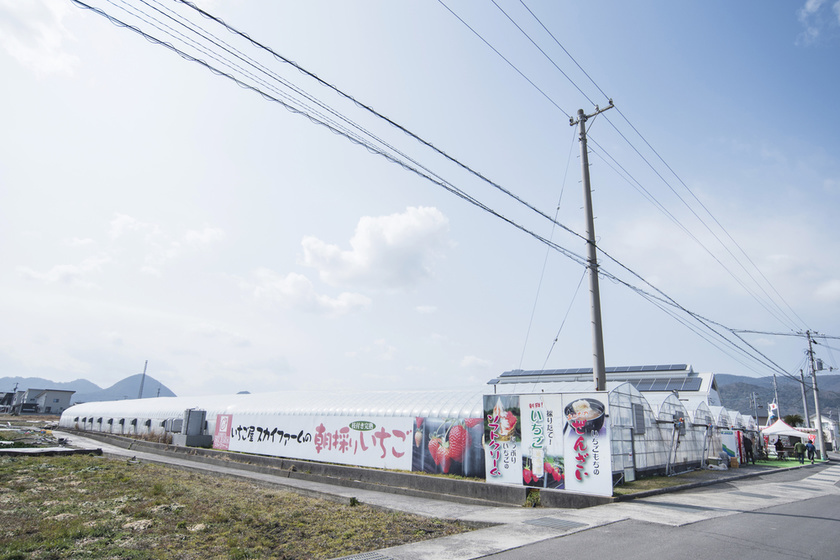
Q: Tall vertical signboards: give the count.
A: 3